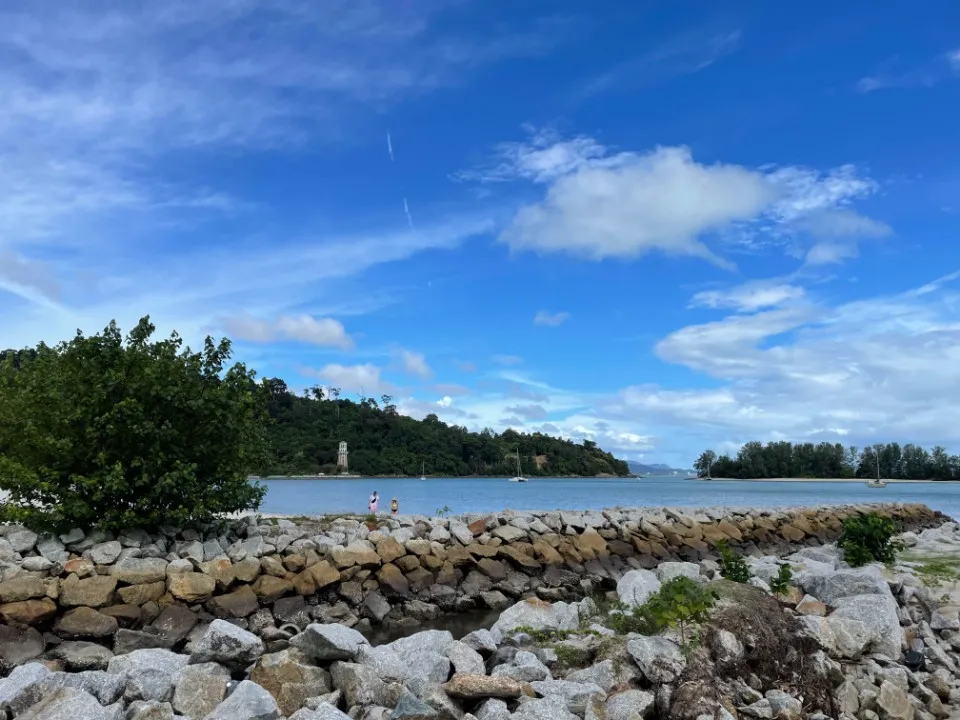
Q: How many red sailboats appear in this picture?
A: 0